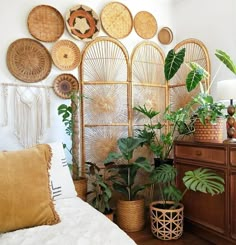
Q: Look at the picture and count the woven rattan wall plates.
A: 8